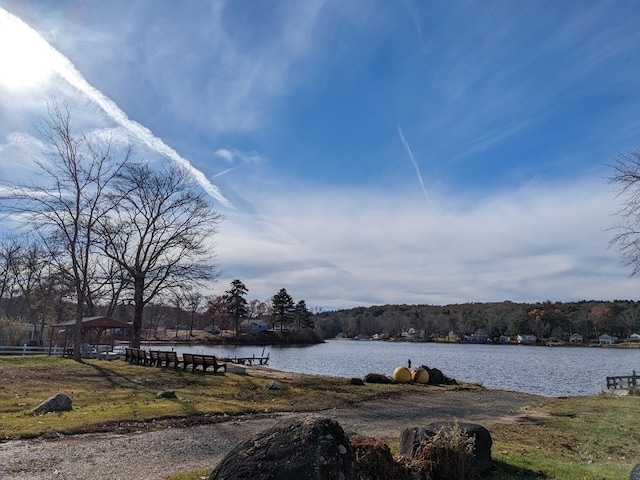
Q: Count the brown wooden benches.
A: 3